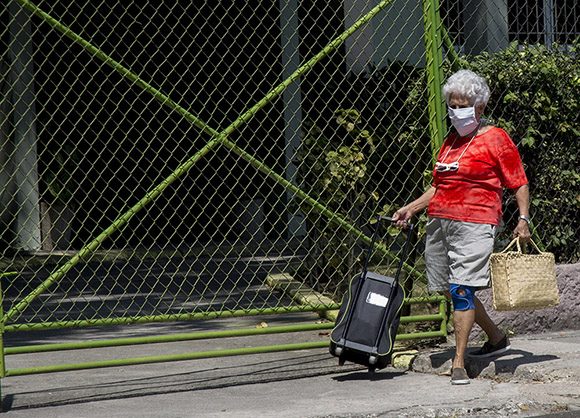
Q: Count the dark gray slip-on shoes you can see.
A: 2